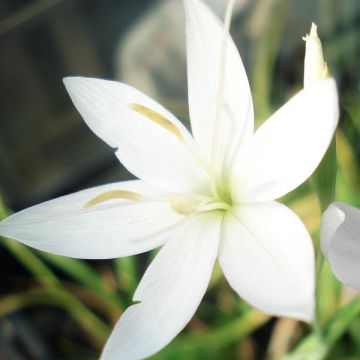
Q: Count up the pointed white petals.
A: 6